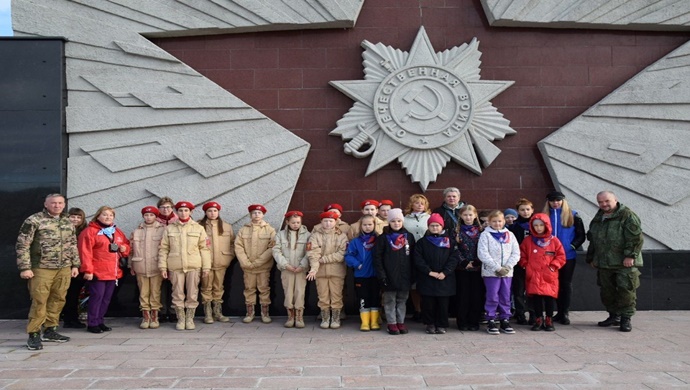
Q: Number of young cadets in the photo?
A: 9